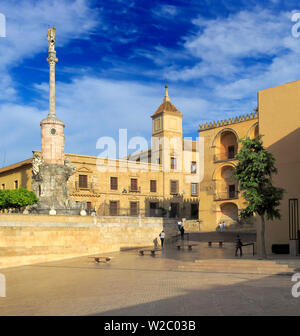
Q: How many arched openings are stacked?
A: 3